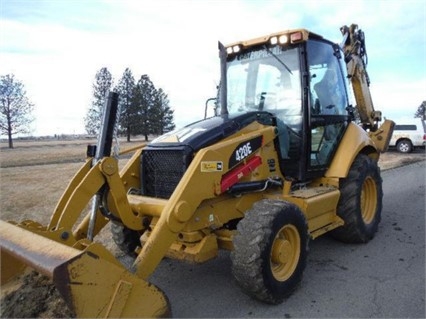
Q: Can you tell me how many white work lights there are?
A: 4